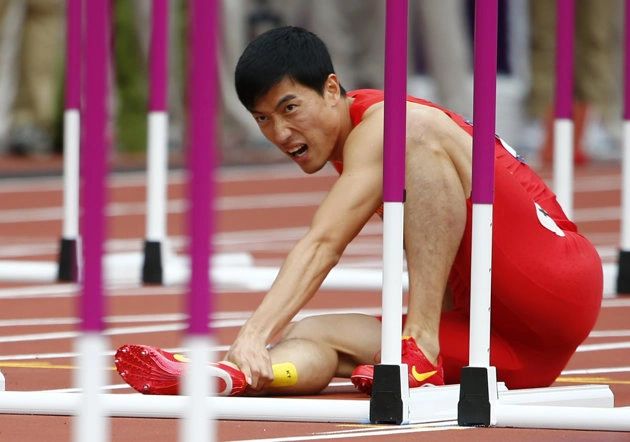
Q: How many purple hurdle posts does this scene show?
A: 8